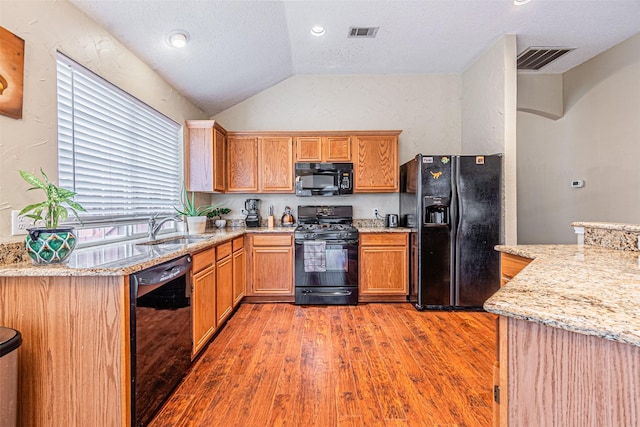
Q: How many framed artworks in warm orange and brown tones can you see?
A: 1